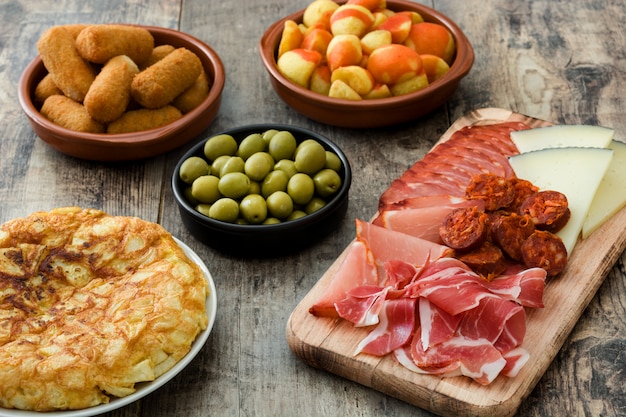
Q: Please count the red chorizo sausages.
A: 7